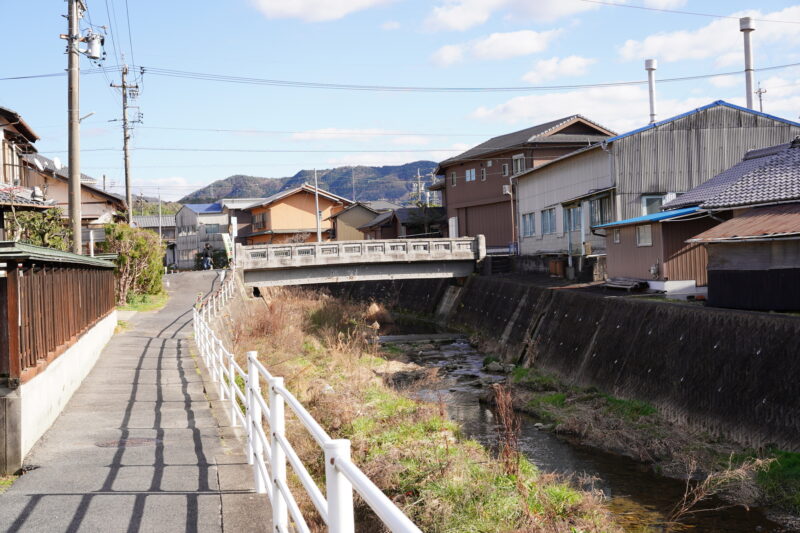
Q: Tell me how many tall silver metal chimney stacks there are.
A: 2